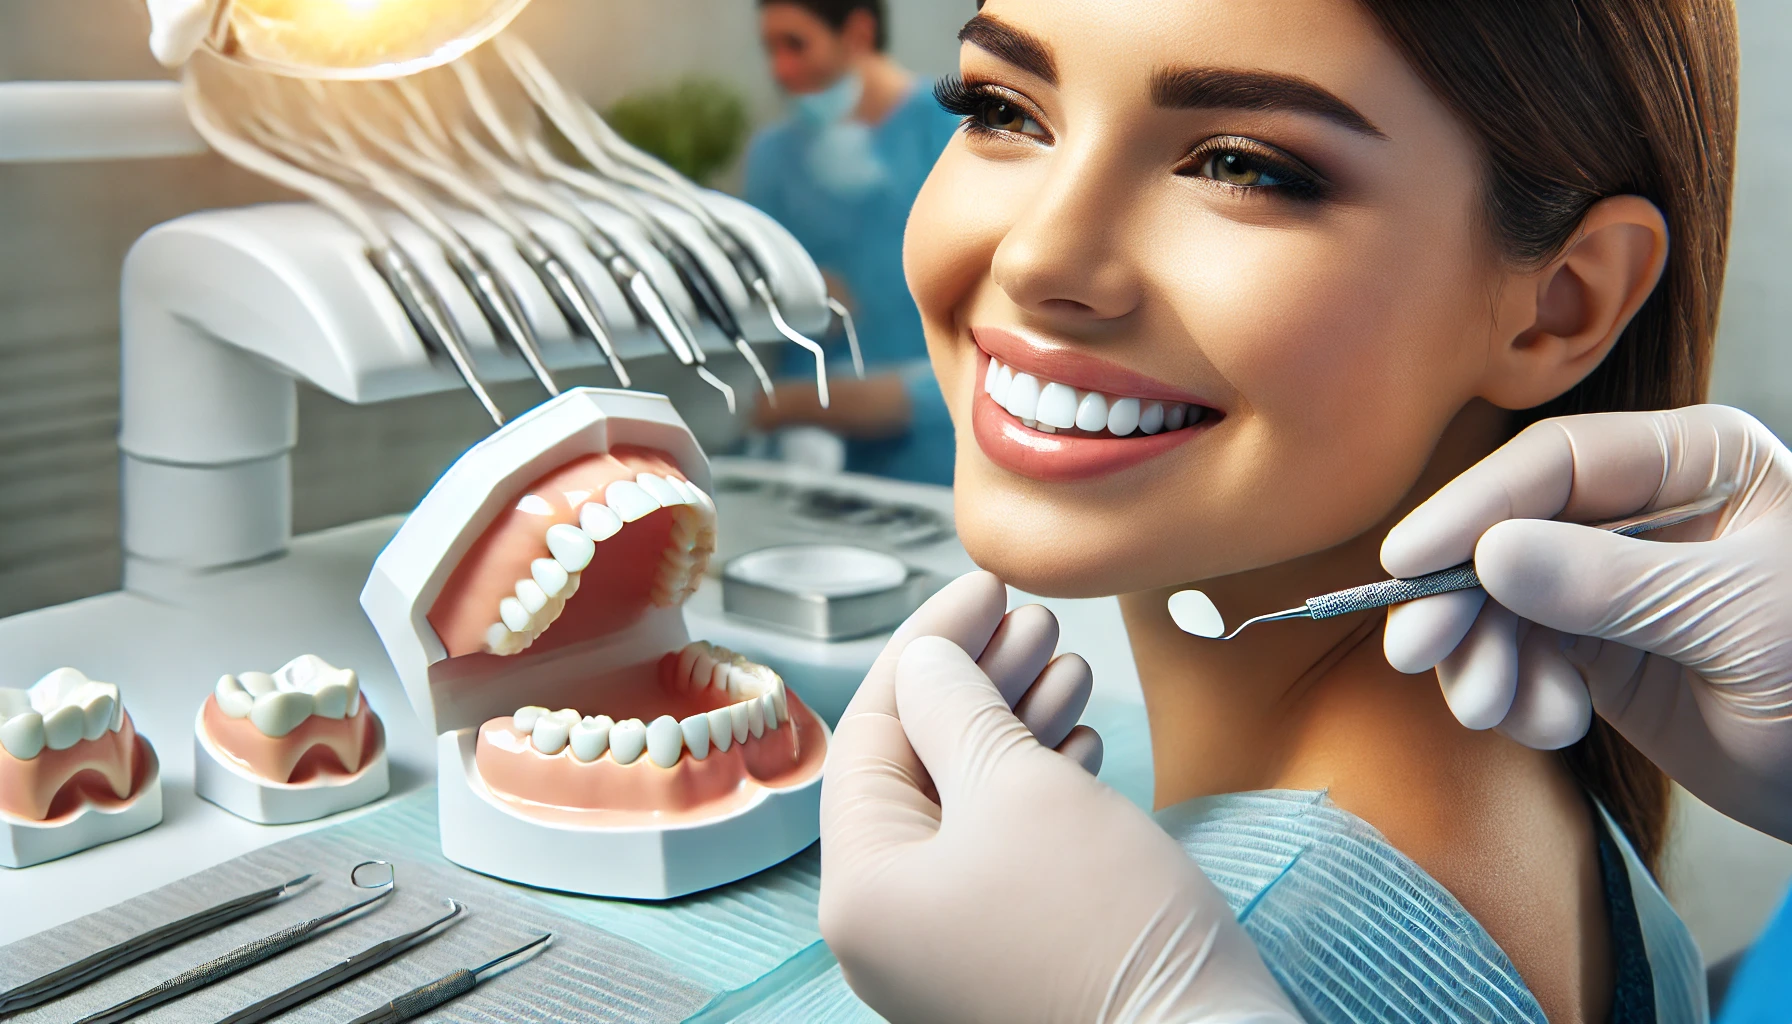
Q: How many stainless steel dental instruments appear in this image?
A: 12